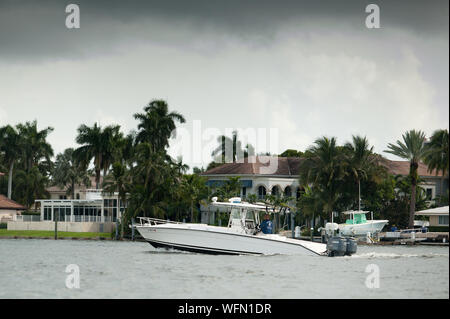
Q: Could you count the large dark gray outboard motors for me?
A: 2